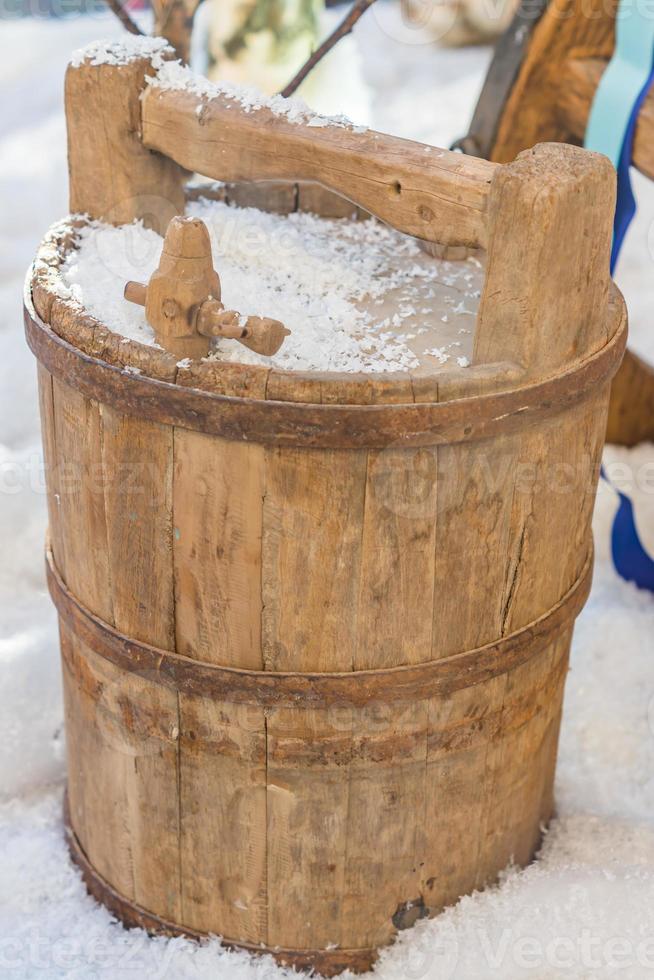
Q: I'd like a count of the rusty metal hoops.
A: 3